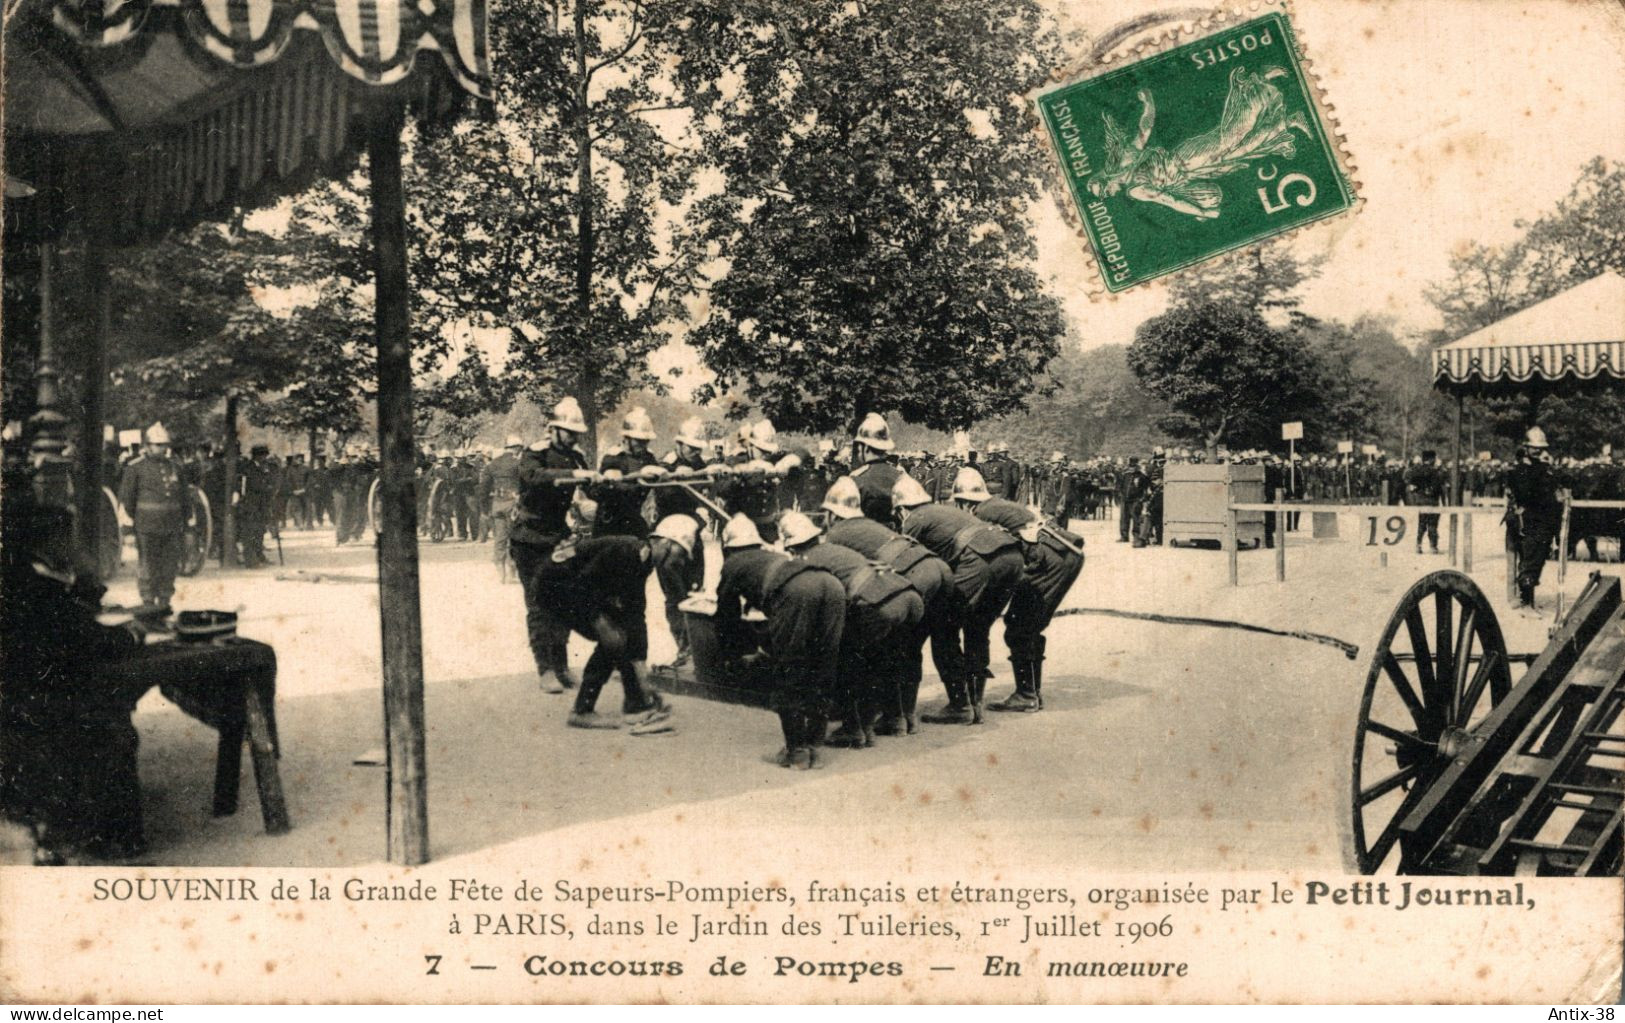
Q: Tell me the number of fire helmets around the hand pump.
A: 12